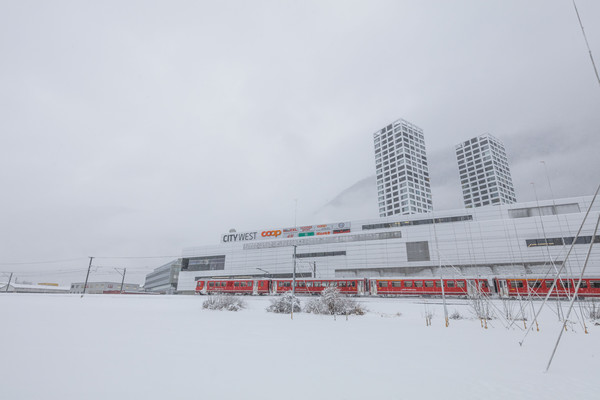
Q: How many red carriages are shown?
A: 4